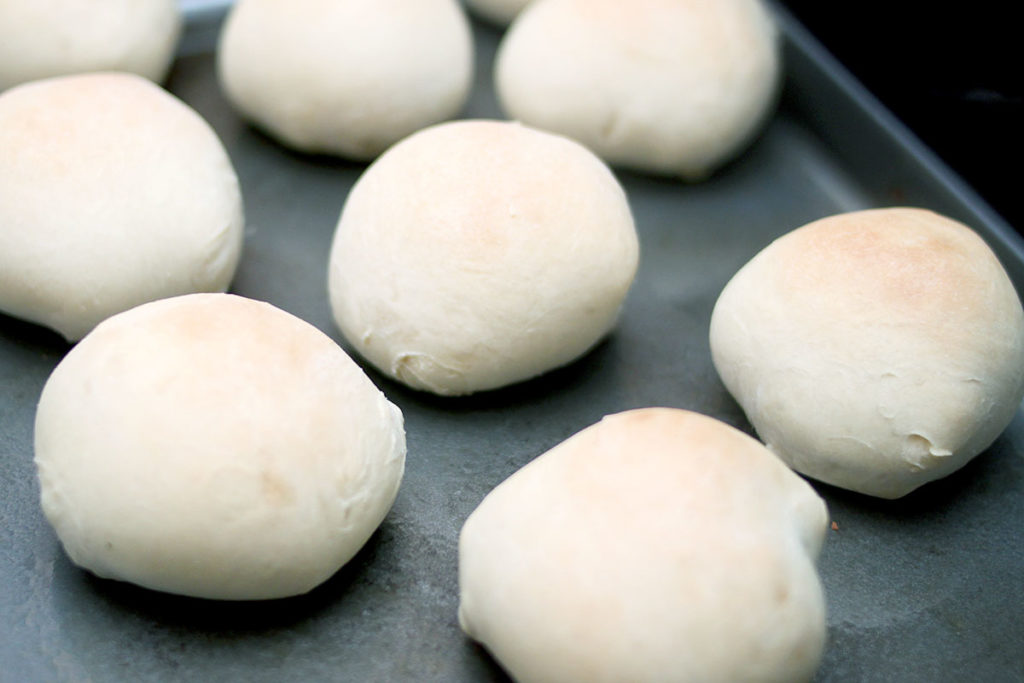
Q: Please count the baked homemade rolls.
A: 9